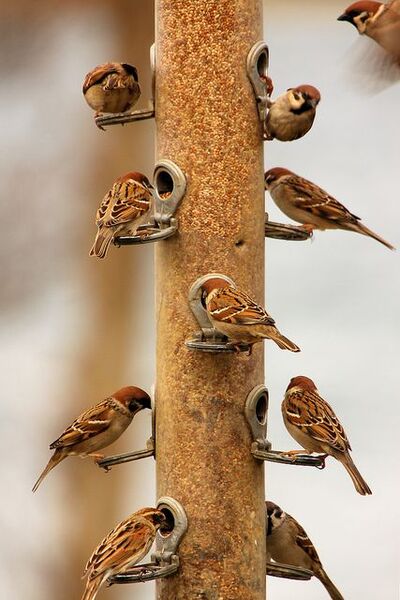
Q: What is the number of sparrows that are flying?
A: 1